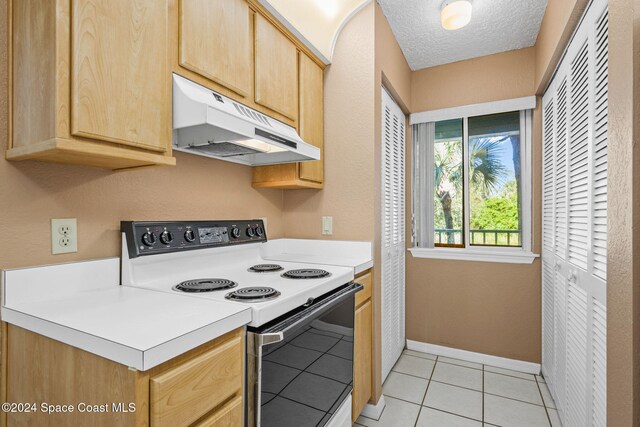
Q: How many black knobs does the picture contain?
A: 6